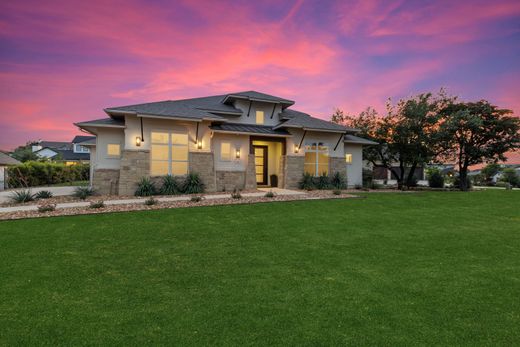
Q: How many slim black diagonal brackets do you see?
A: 6